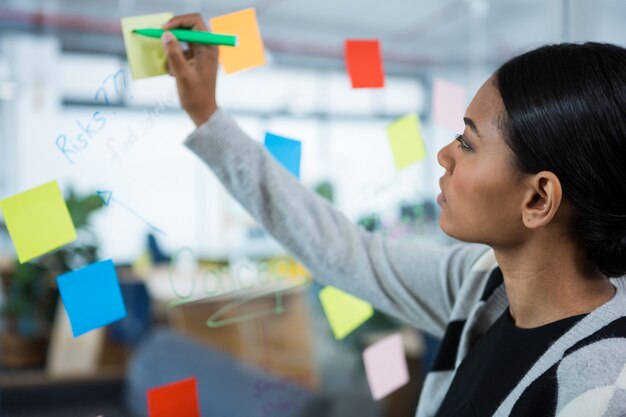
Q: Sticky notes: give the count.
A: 11